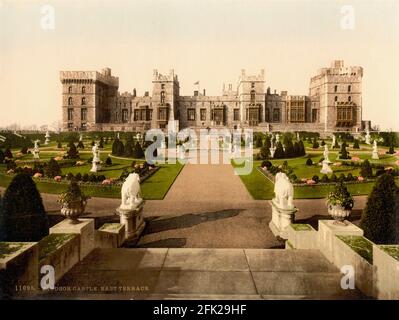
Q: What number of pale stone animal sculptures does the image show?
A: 2